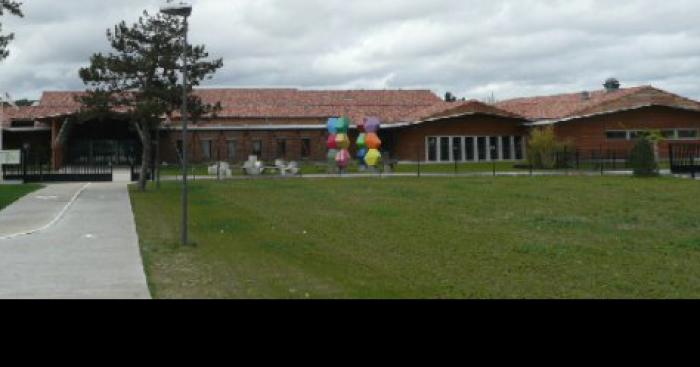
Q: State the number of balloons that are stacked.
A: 12